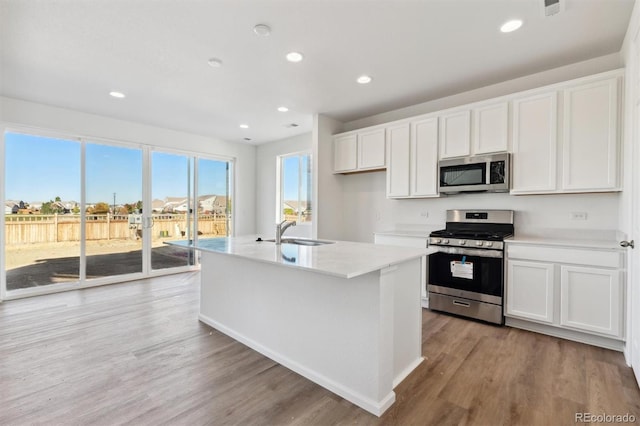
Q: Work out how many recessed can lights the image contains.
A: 6